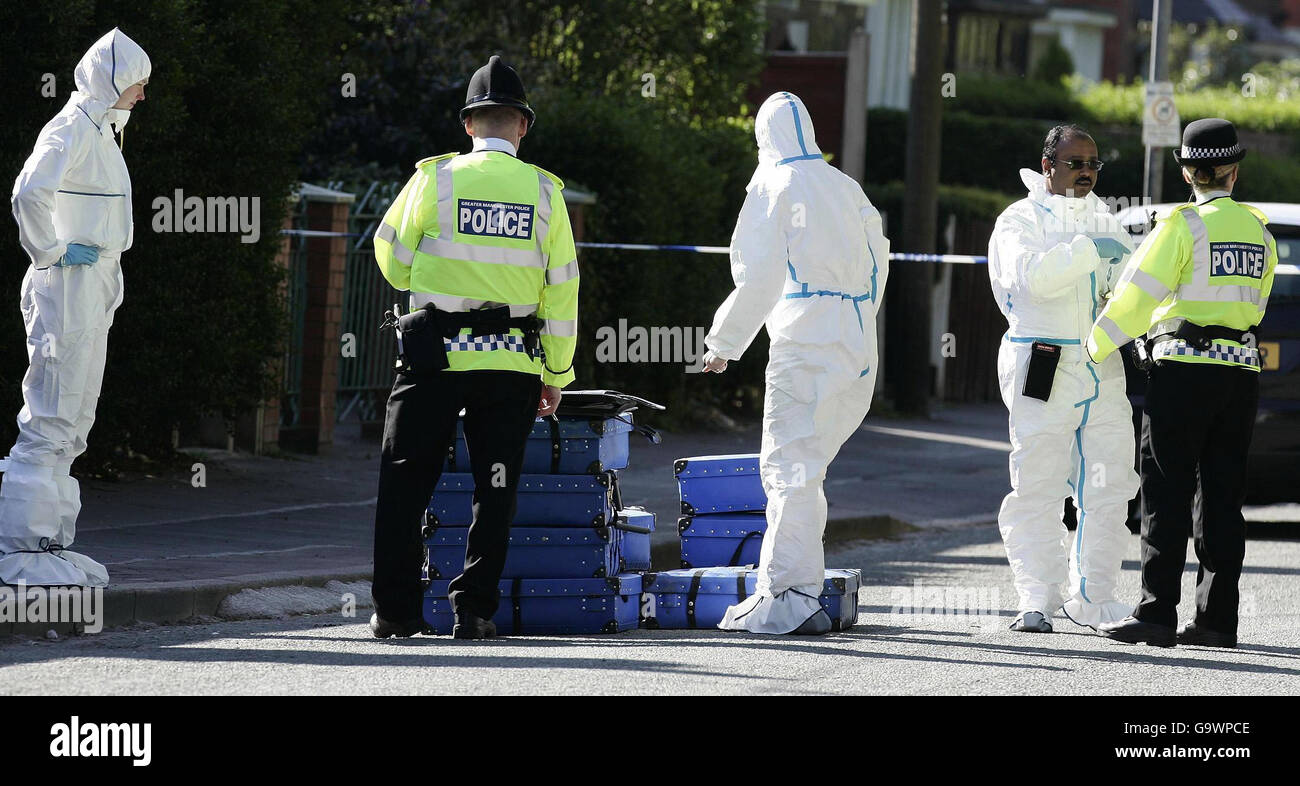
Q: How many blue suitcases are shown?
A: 8